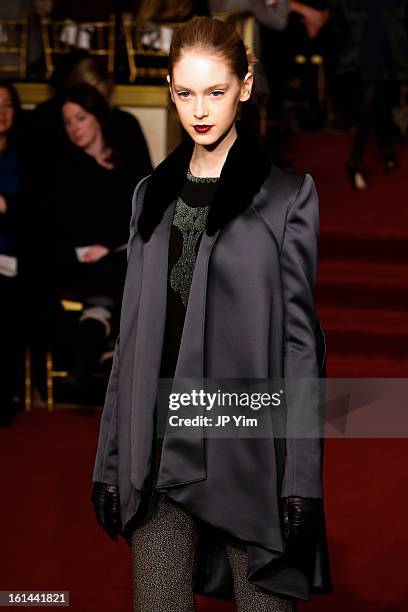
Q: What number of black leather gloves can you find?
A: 2